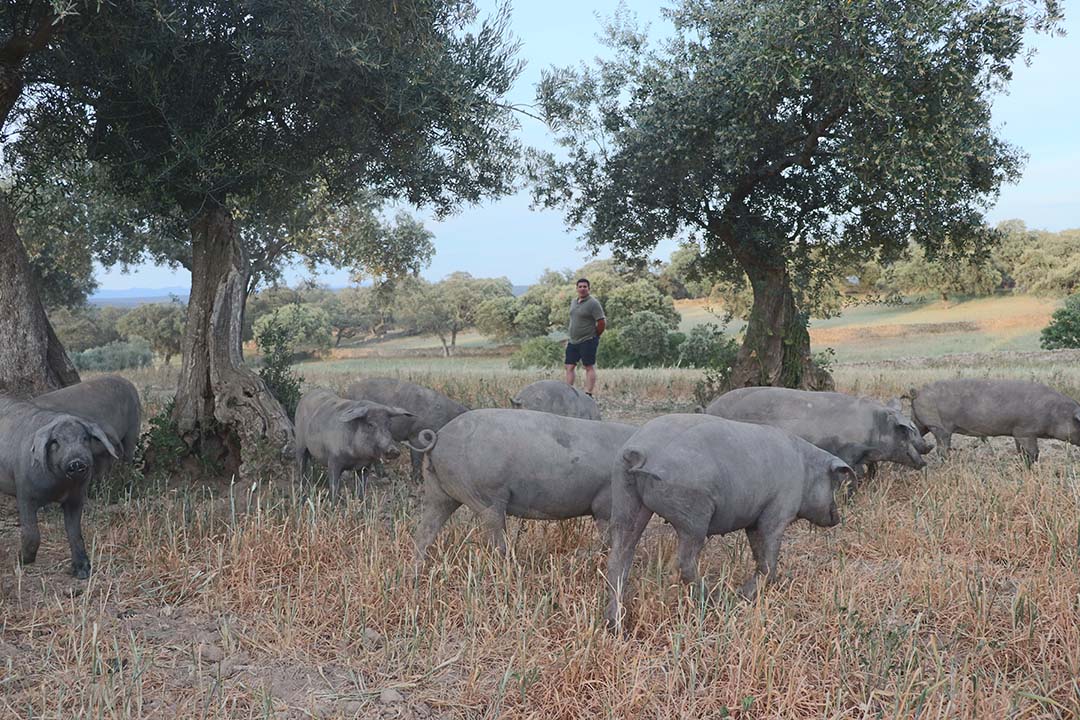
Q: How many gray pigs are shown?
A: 9